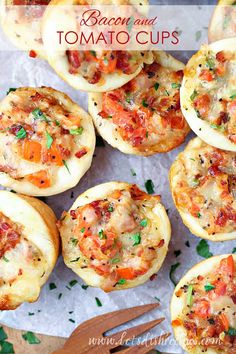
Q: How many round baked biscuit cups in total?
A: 10